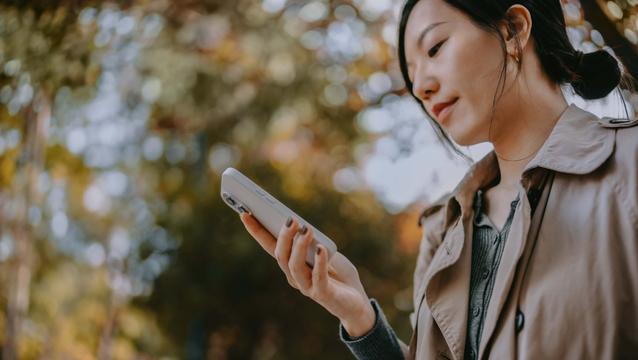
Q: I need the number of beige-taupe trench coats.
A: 1